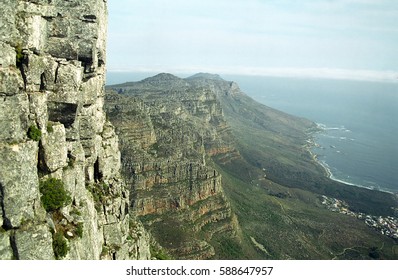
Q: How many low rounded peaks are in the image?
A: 2